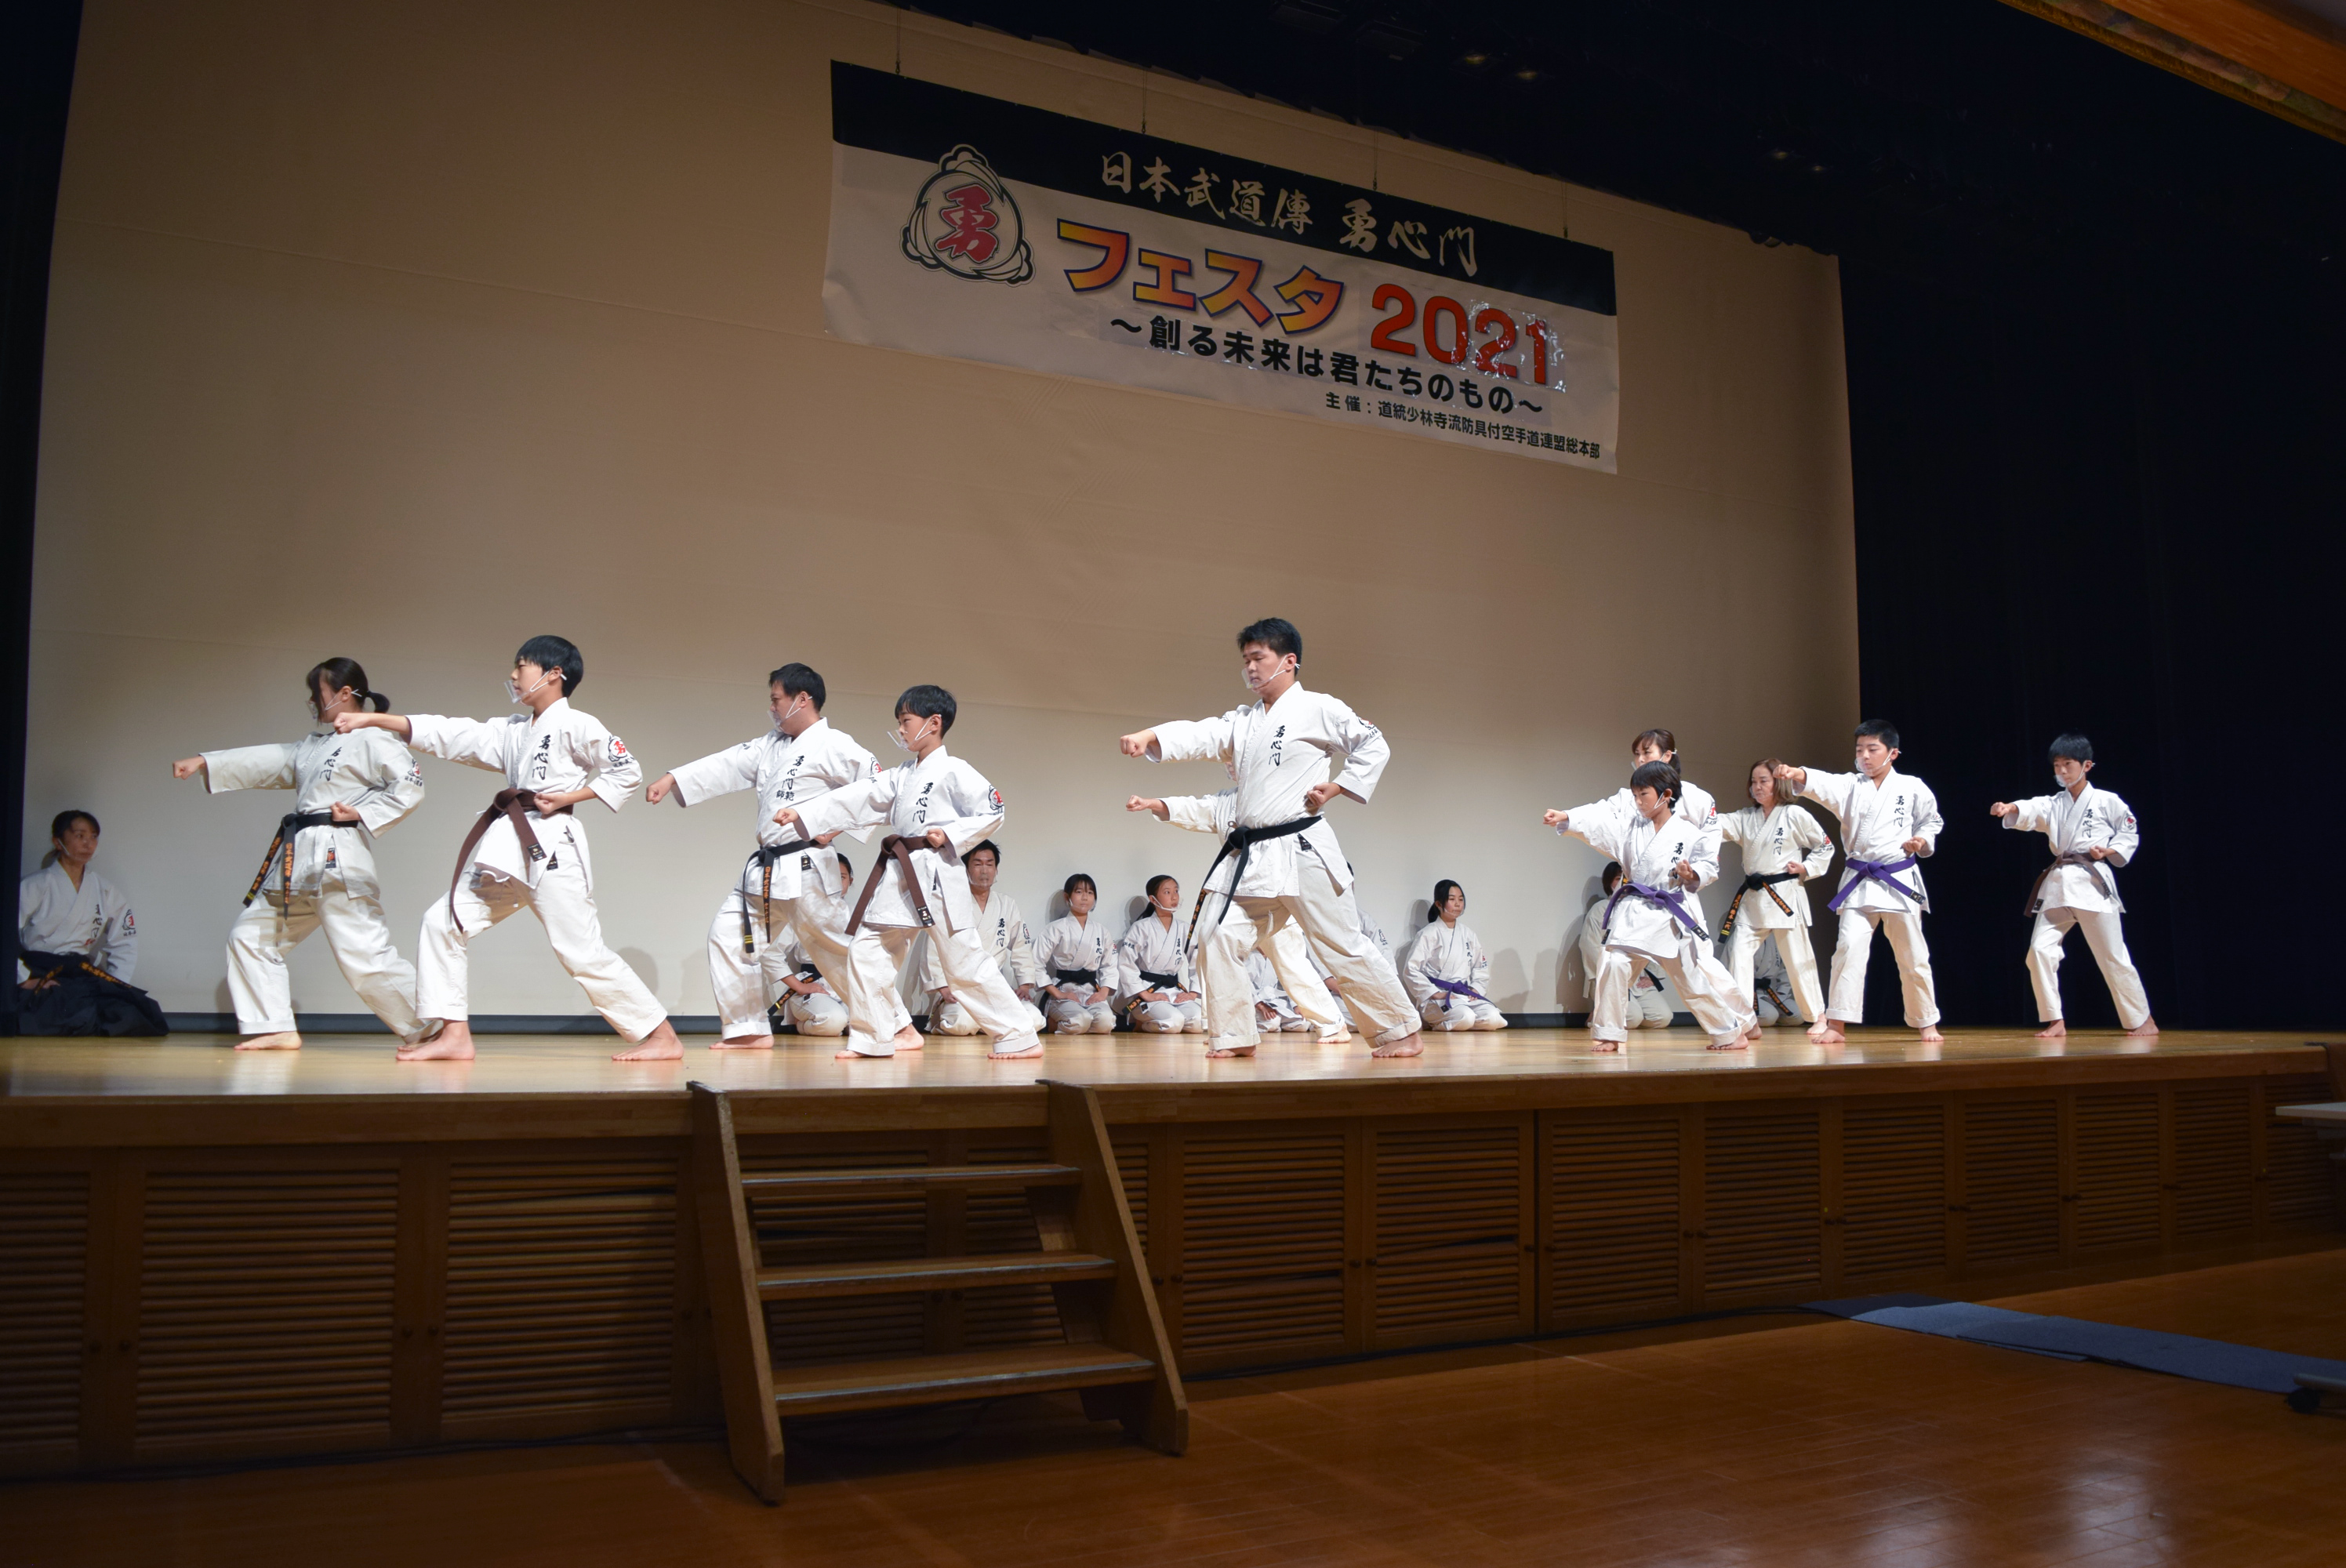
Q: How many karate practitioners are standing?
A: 11